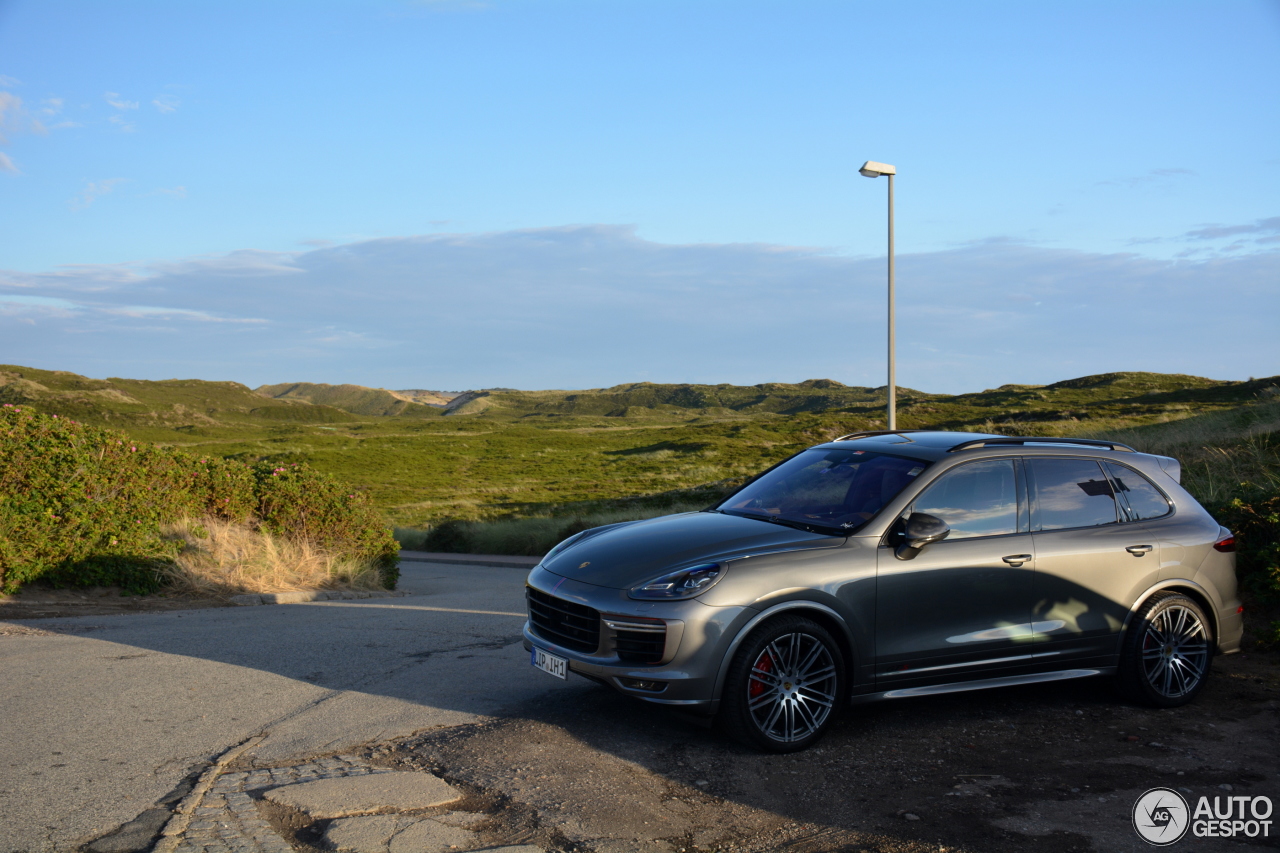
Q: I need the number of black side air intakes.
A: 1